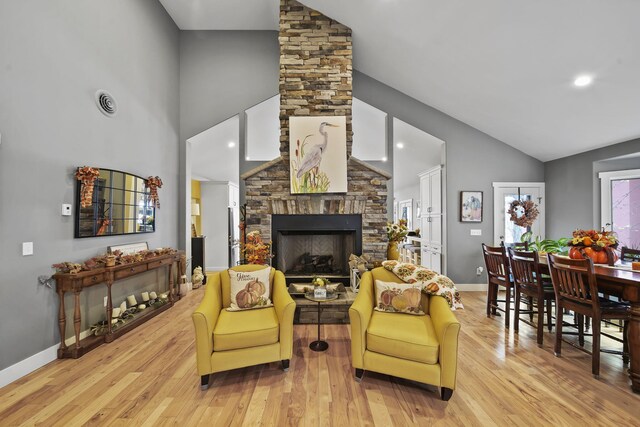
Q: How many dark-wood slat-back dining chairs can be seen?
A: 5